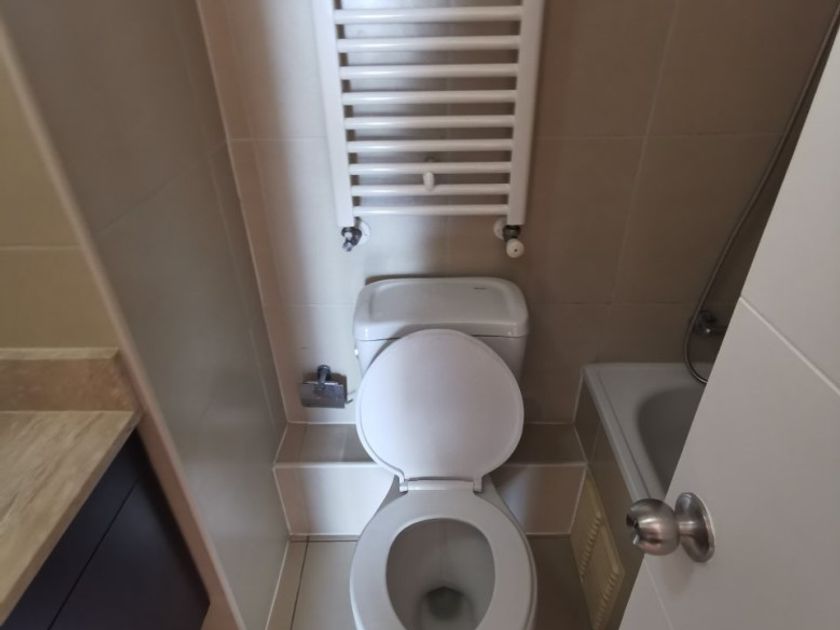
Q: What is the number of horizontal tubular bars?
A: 9